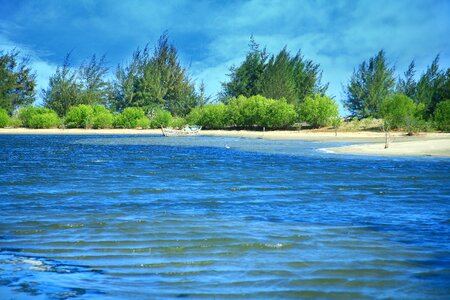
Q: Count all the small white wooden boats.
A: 1